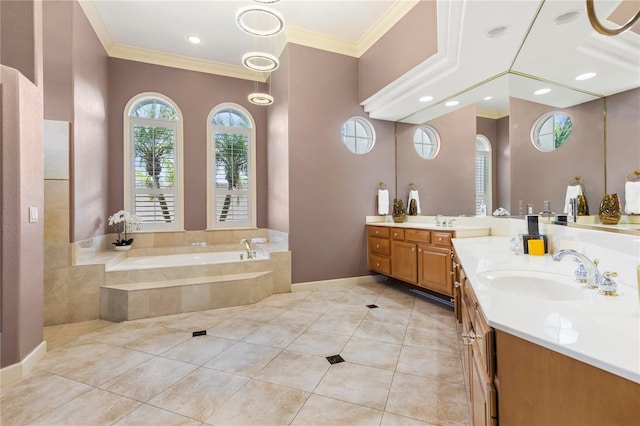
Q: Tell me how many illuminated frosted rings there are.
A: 3